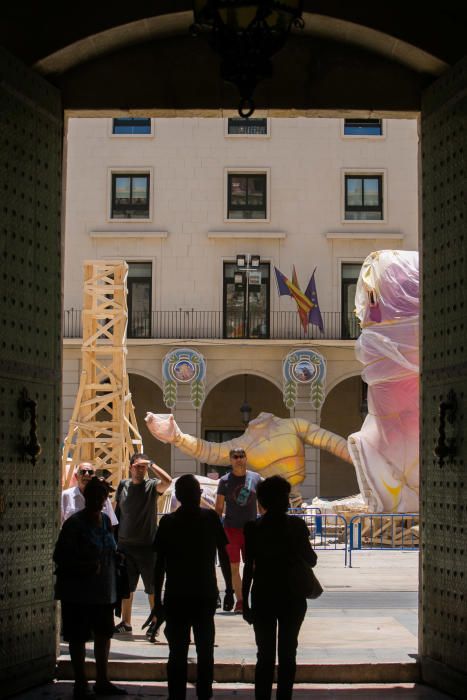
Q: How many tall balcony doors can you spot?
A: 3